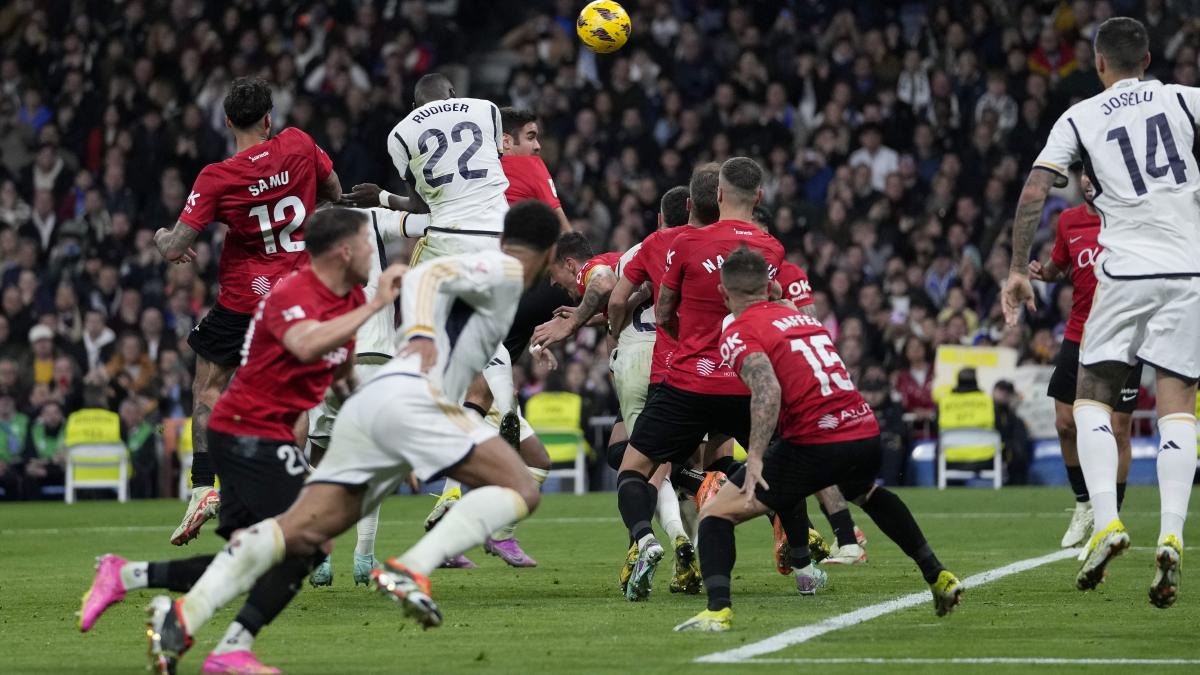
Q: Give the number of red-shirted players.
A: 9